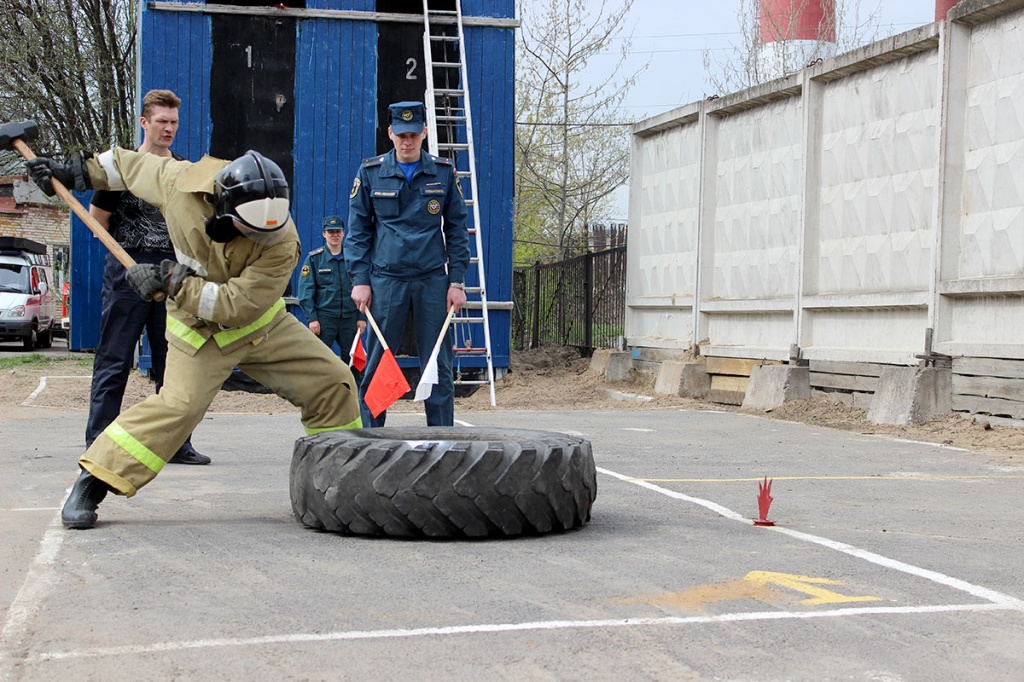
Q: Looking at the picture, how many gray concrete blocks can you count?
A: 4